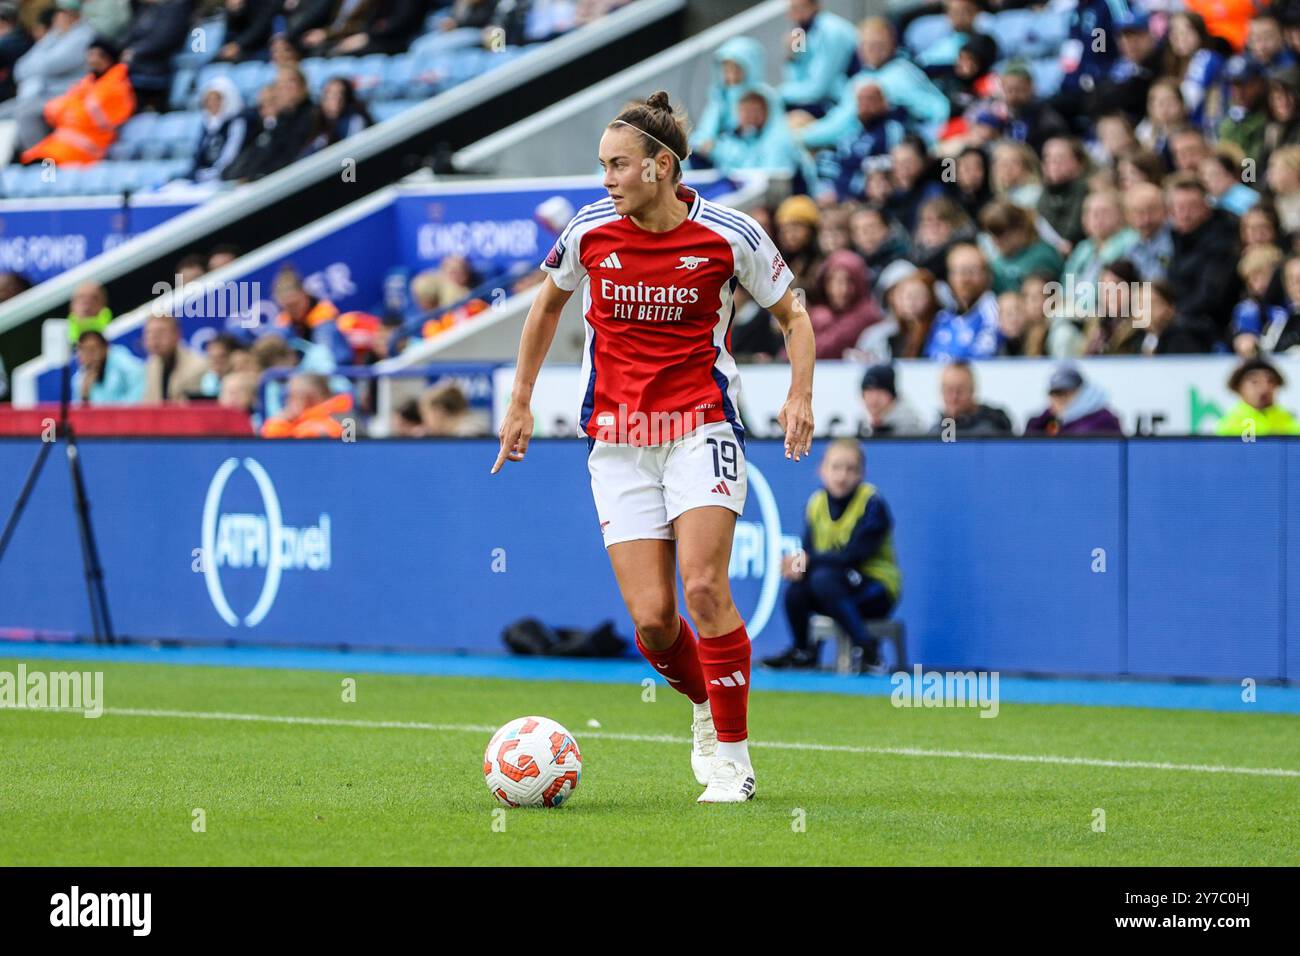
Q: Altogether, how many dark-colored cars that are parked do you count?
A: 0